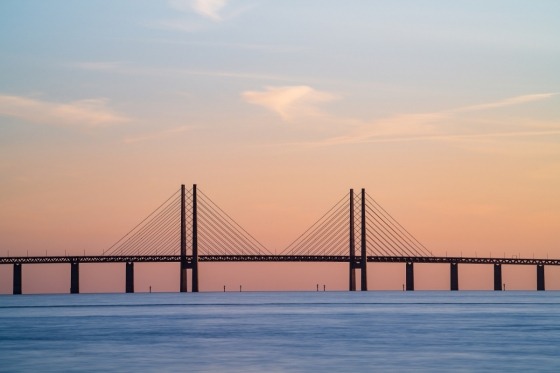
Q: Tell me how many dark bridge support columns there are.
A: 11